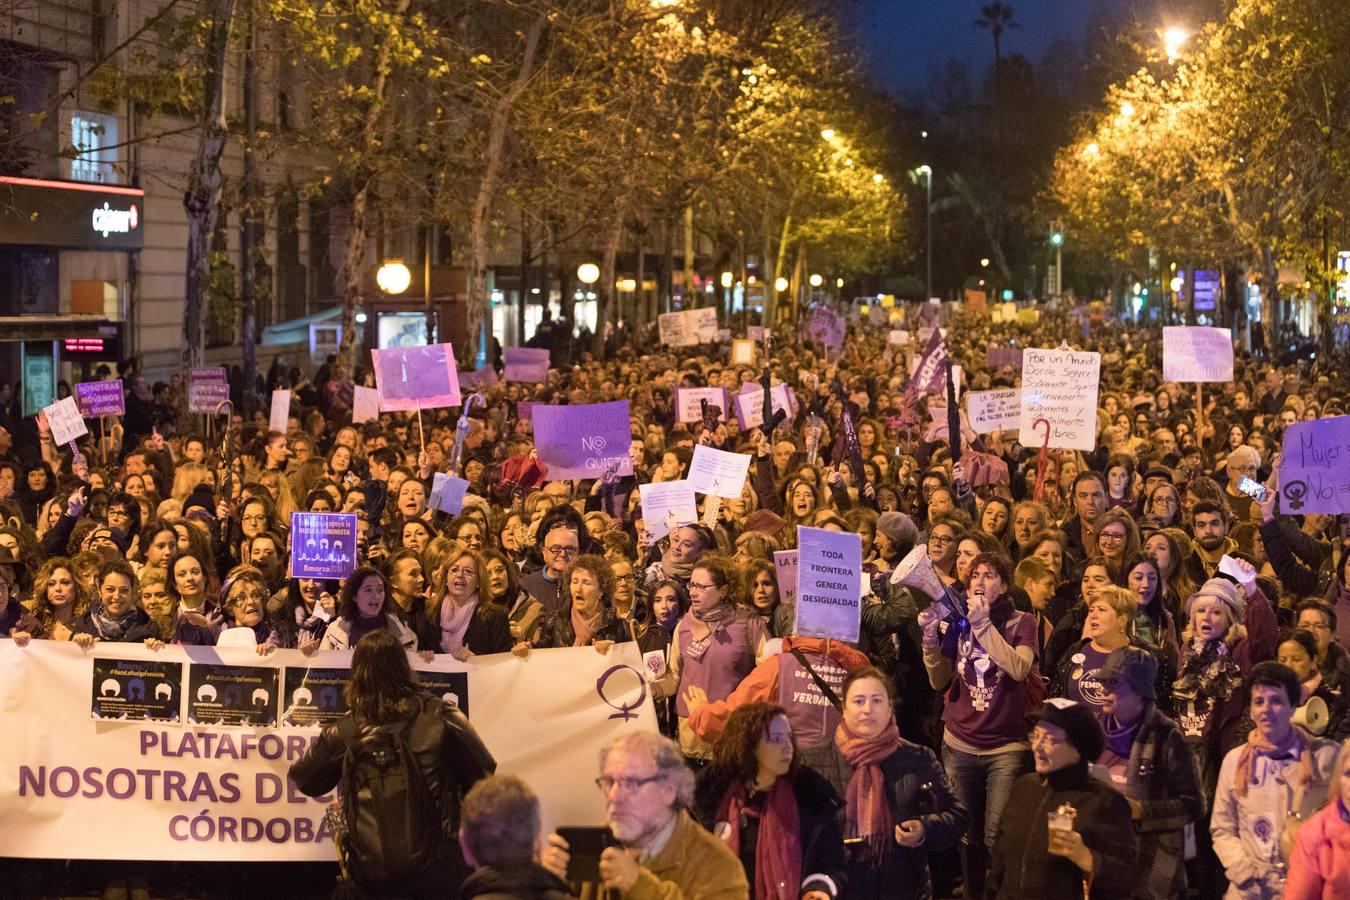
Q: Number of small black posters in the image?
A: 4